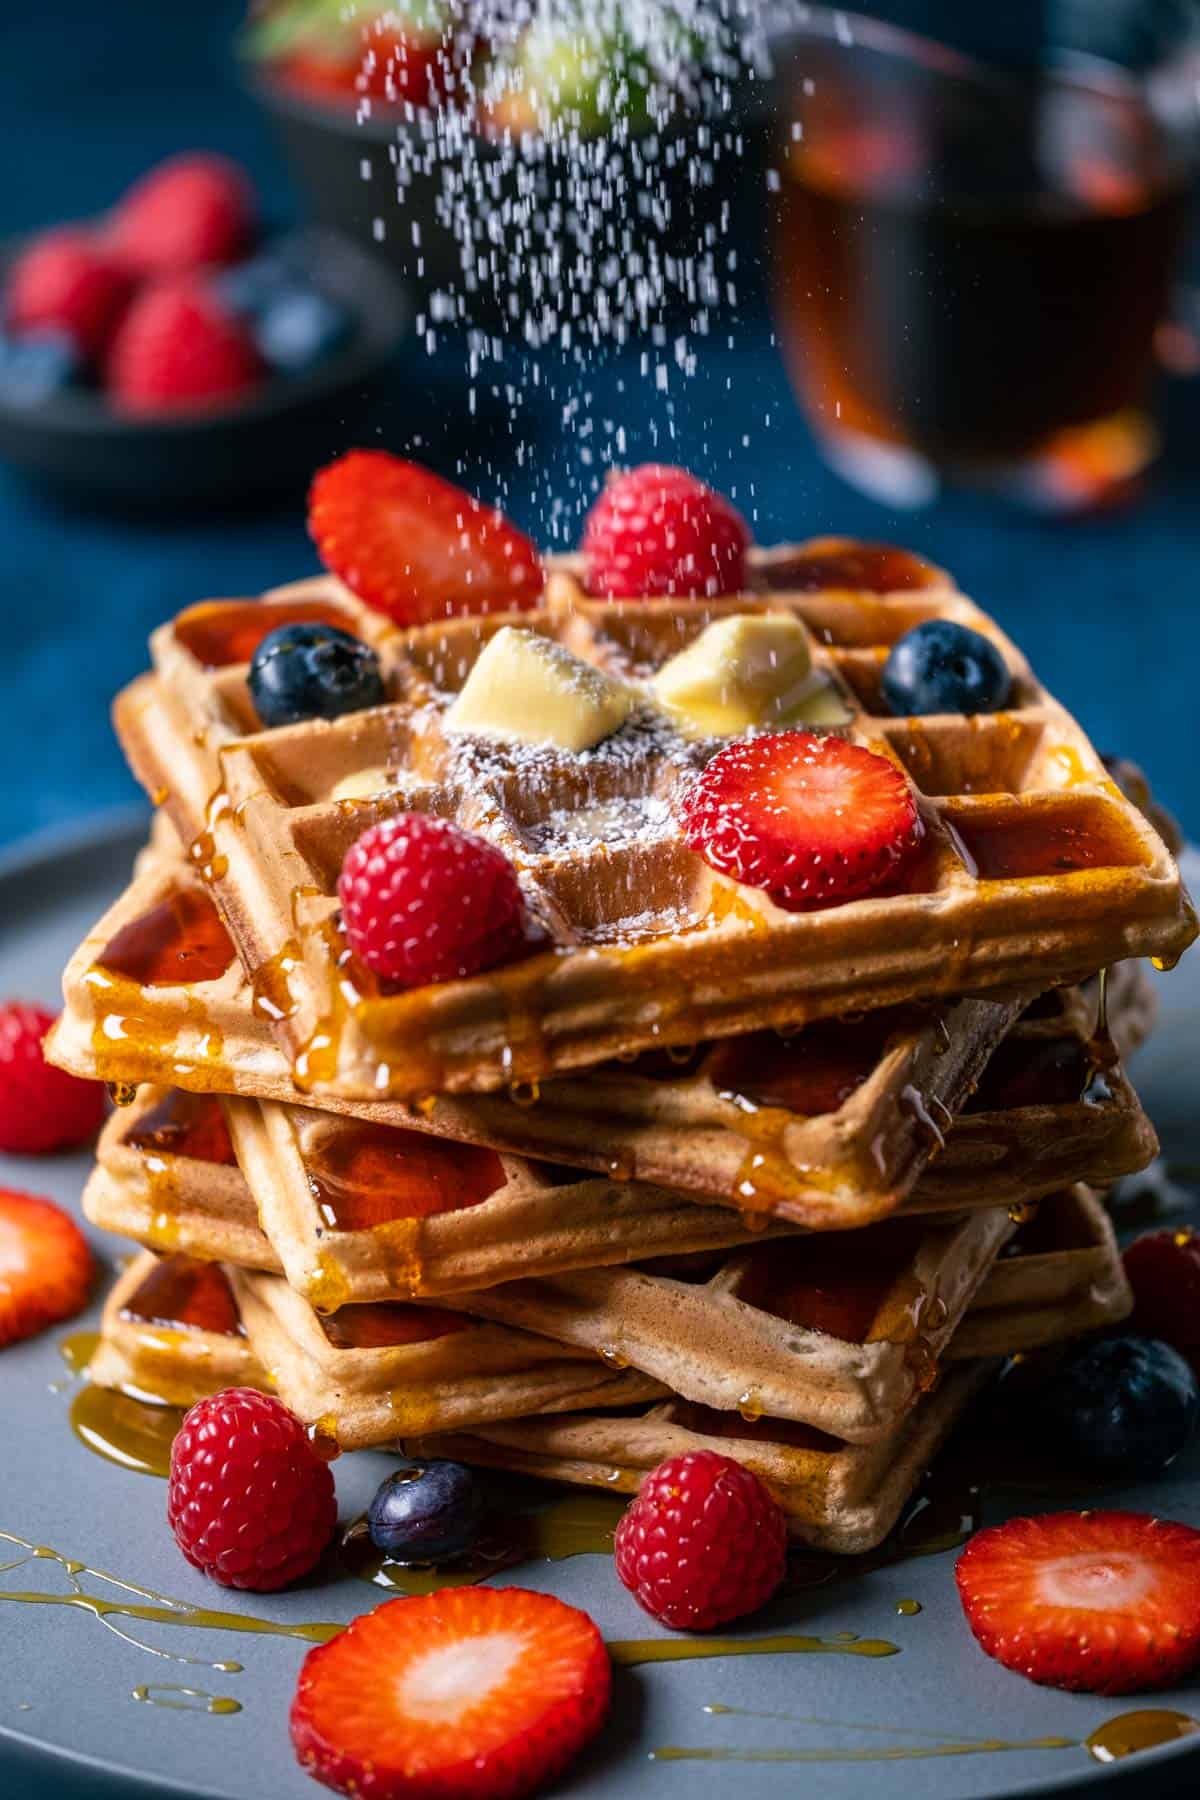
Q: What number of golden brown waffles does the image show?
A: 6